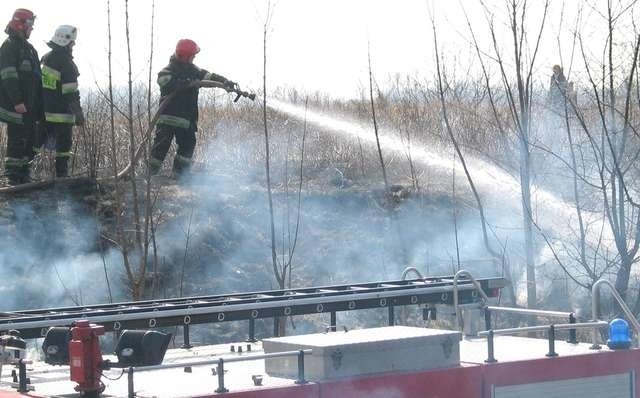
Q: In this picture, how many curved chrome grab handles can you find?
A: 3